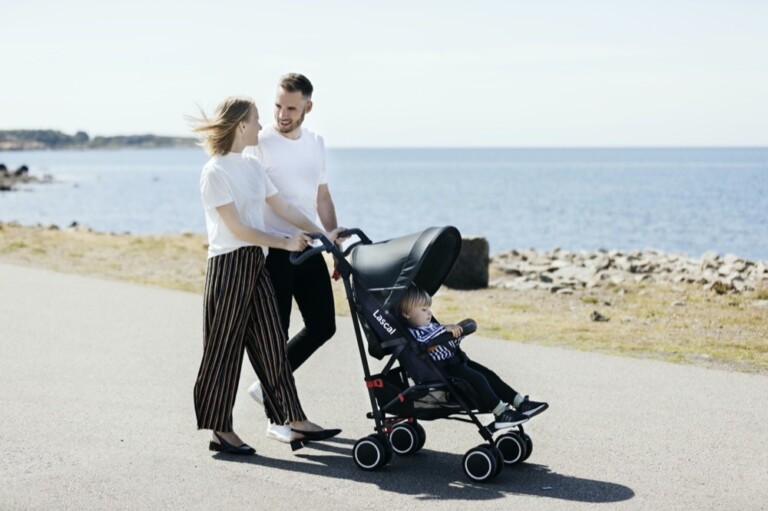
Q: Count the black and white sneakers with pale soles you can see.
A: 2